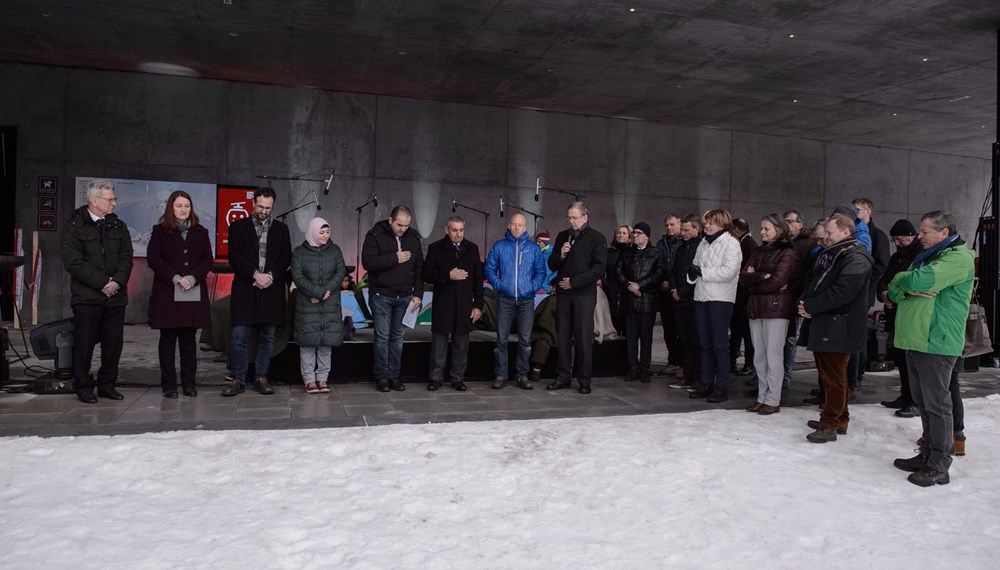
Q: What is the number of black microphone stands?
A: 6